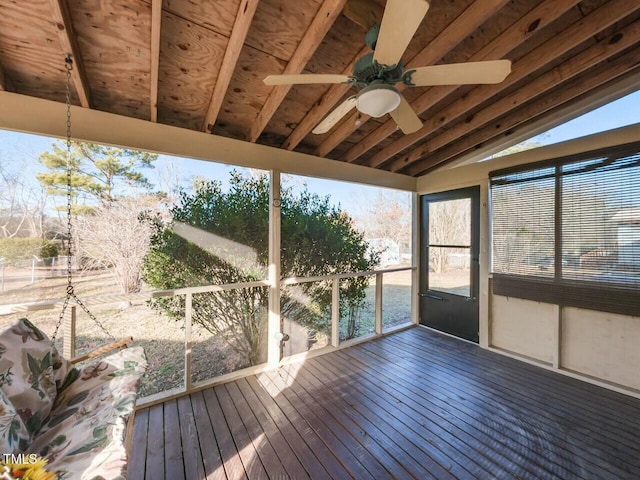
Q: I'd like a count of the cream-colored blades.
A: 5